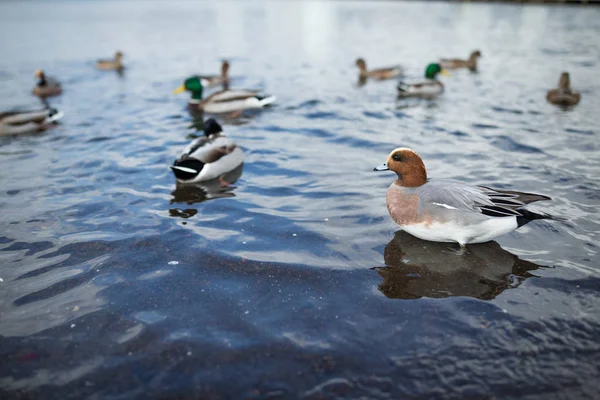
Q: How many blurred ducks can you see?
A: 10